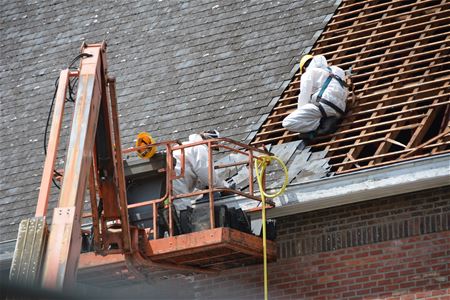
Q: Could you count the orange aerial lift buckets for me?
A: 1